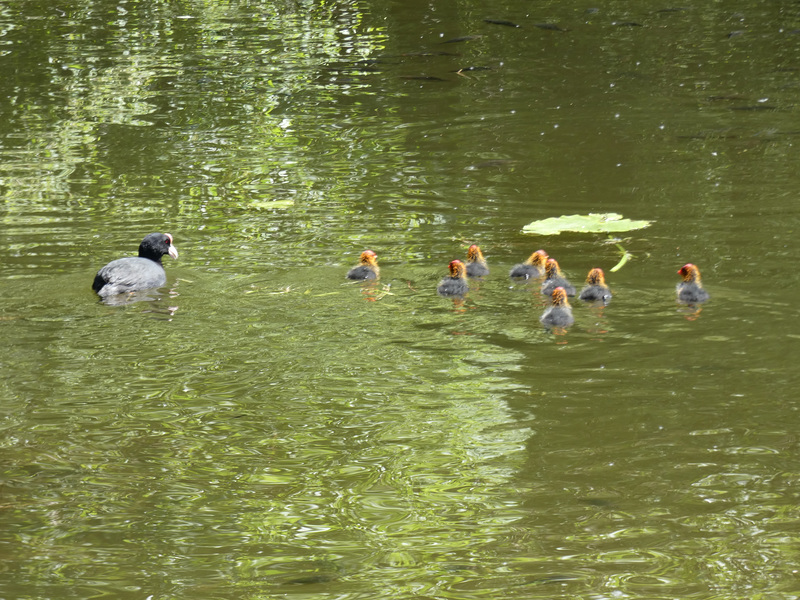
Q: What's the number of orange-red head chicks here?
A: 8